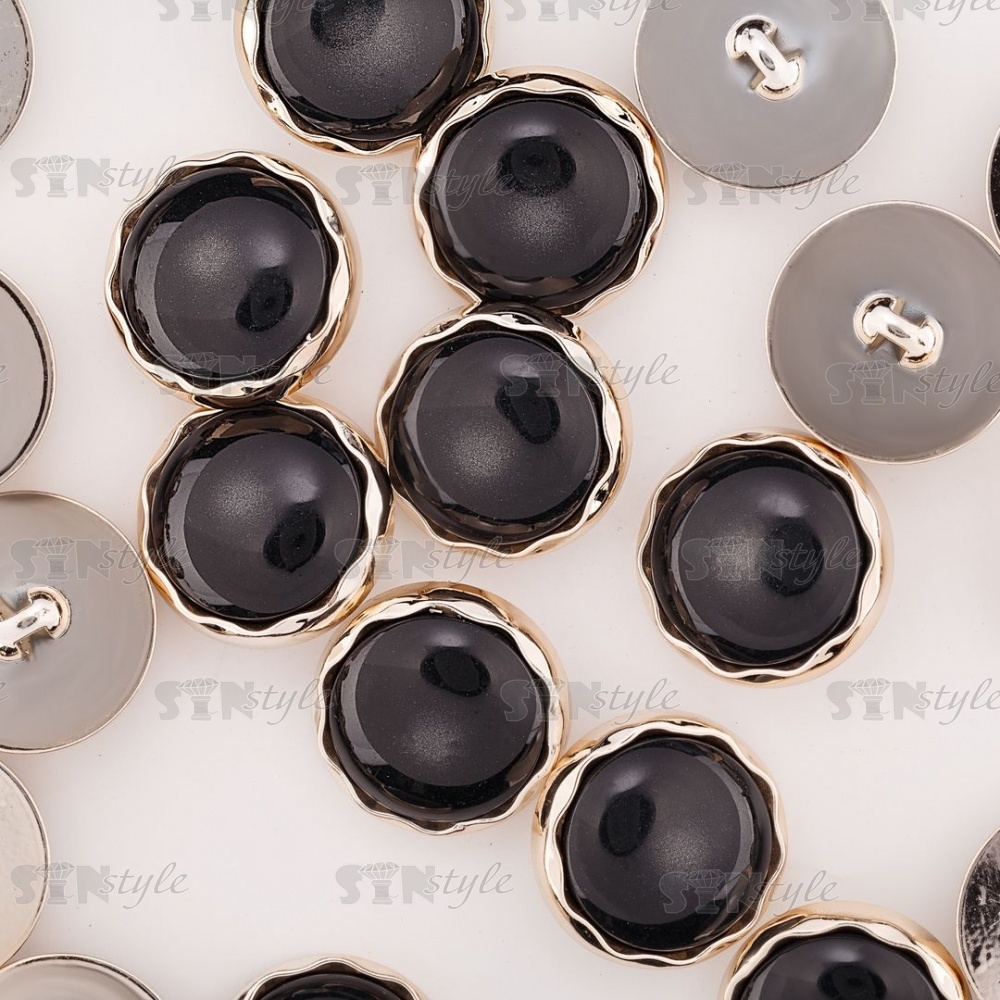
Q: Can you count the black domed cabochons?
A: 10